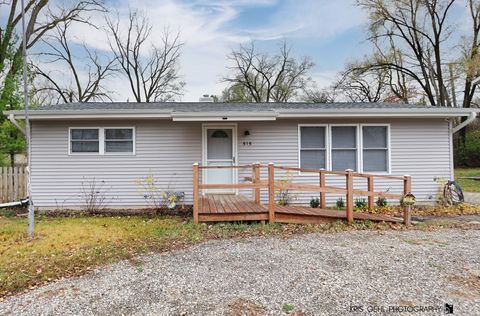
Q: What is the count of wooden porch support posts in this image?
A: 7